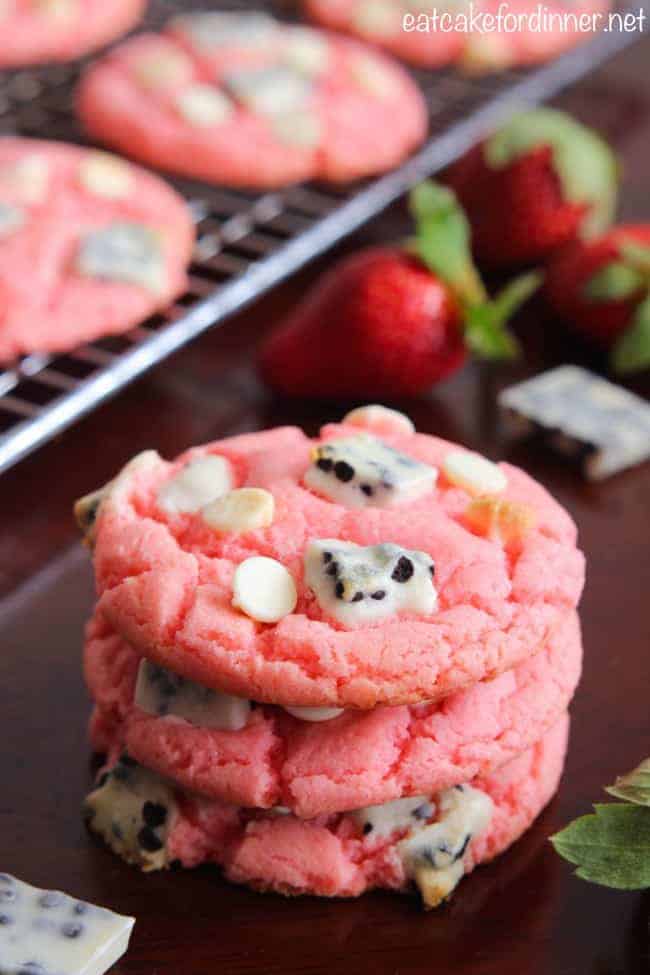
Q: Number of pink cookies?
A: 7